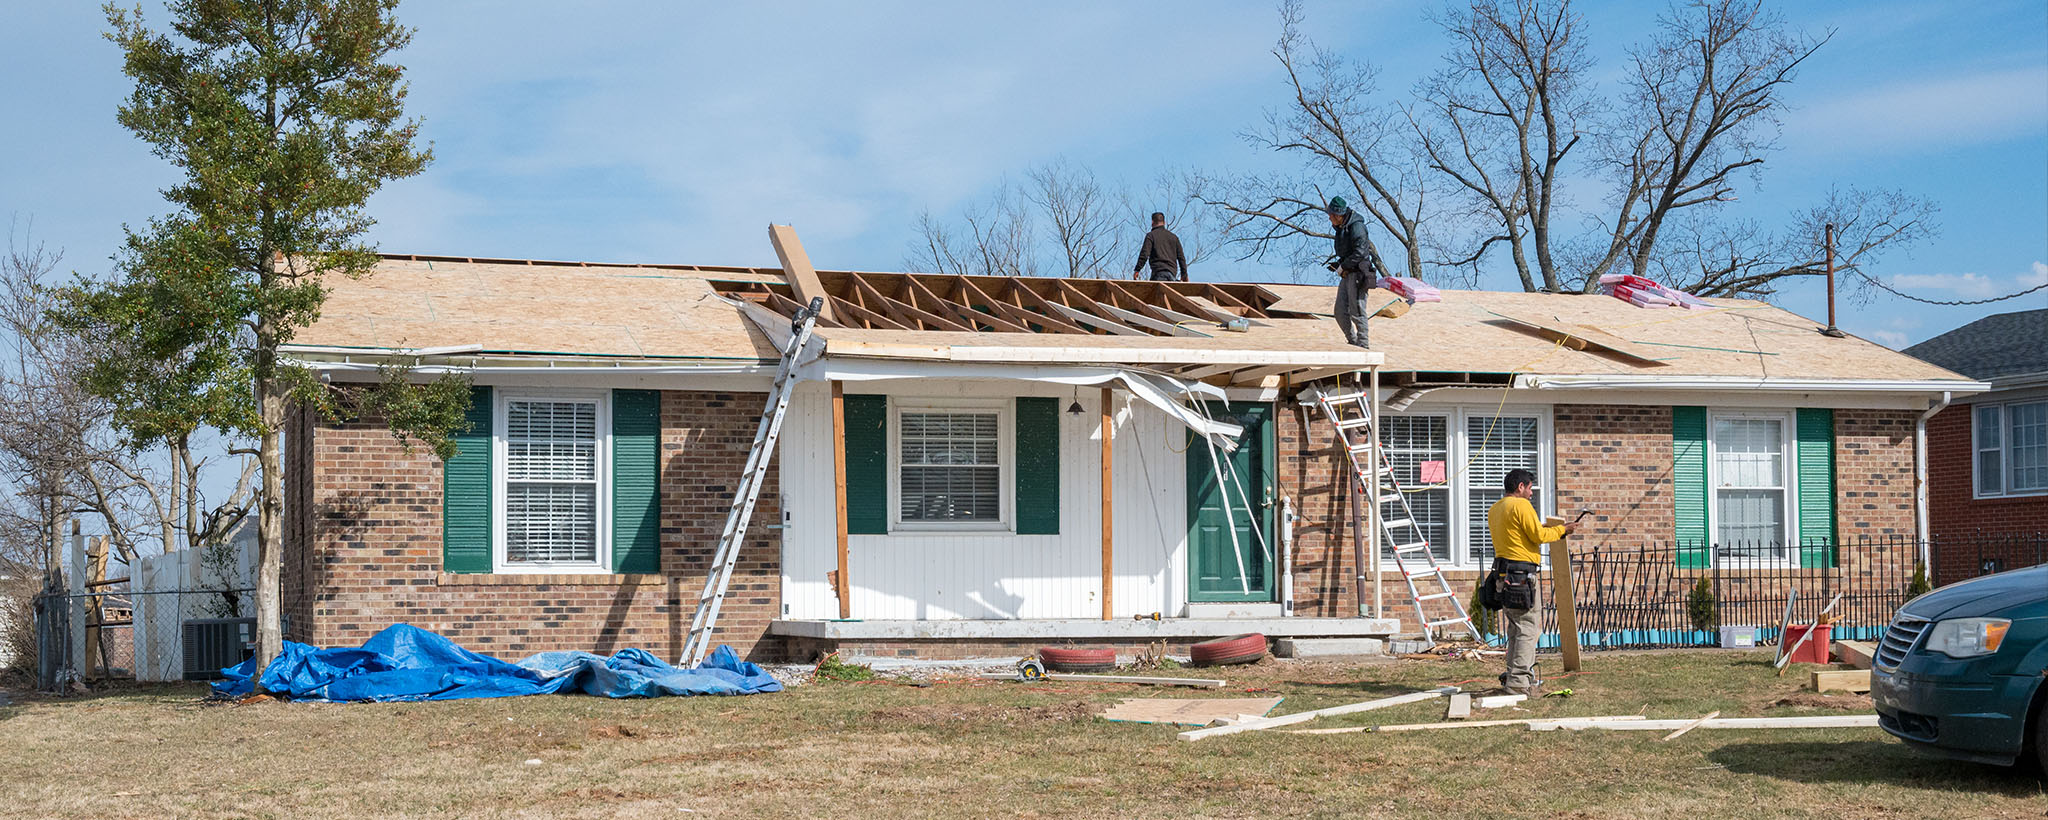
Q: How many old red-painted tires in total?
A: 2